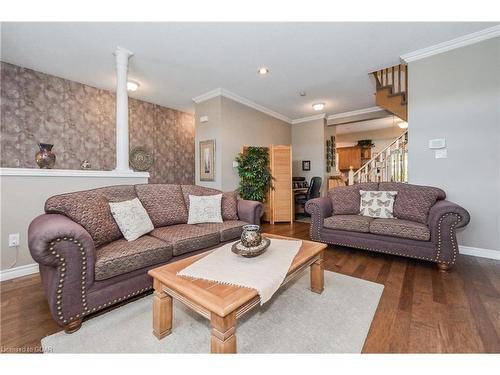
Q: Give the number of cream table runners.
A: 1